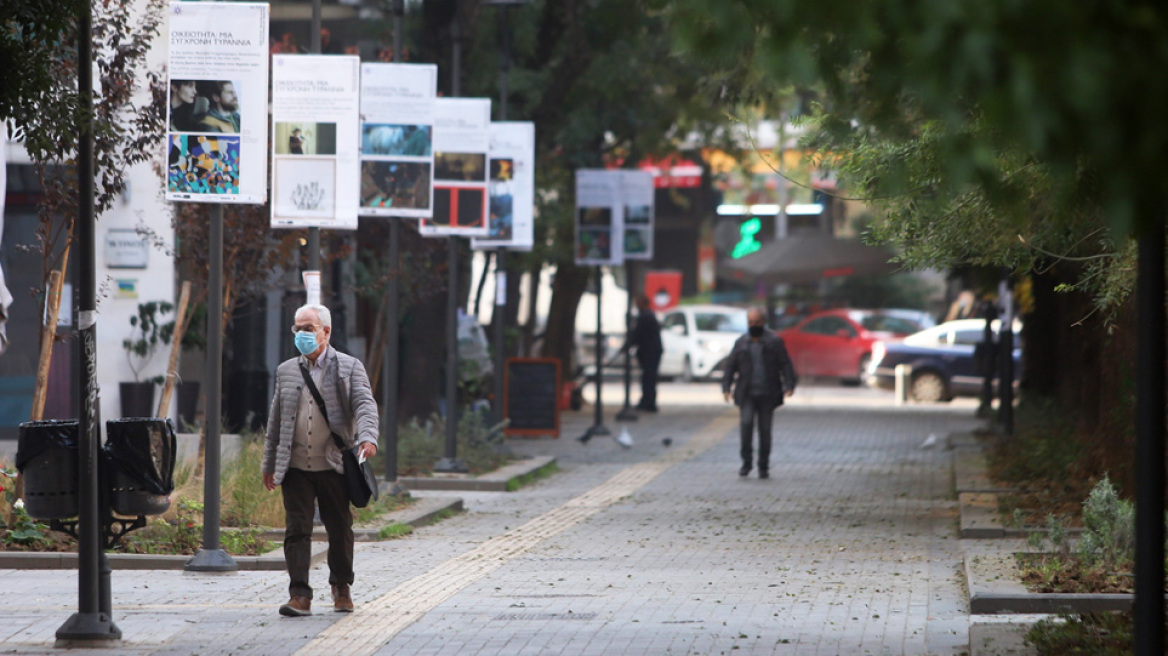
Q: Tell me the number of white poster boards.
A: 7